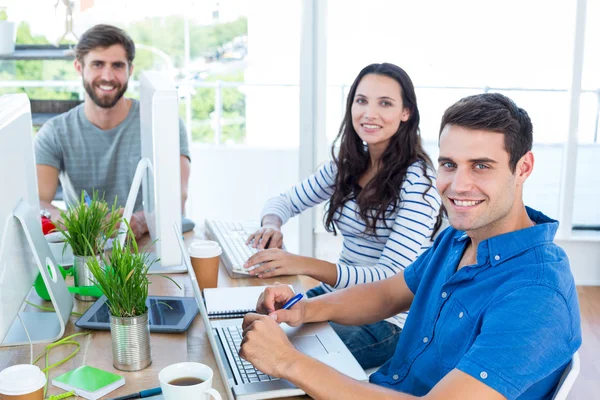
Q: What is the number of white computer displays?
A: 2